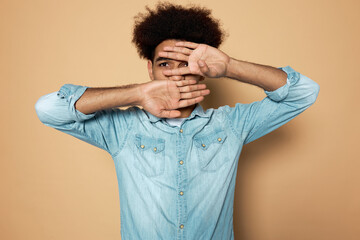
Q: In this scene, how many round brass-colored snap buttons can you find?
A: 8